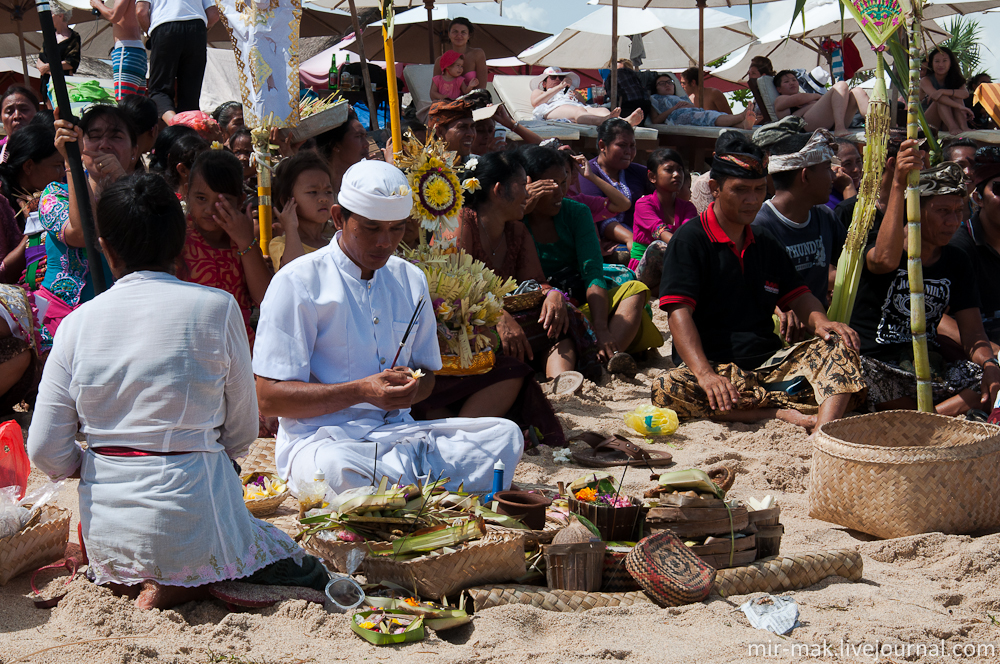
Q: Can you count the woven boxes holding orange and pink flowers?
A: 1